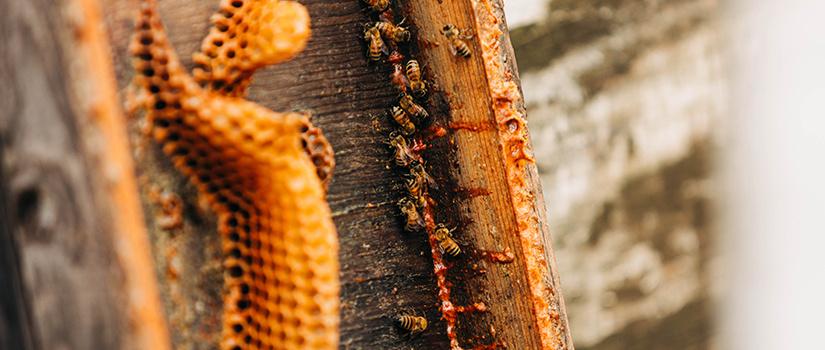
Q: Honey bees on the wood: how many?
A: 13